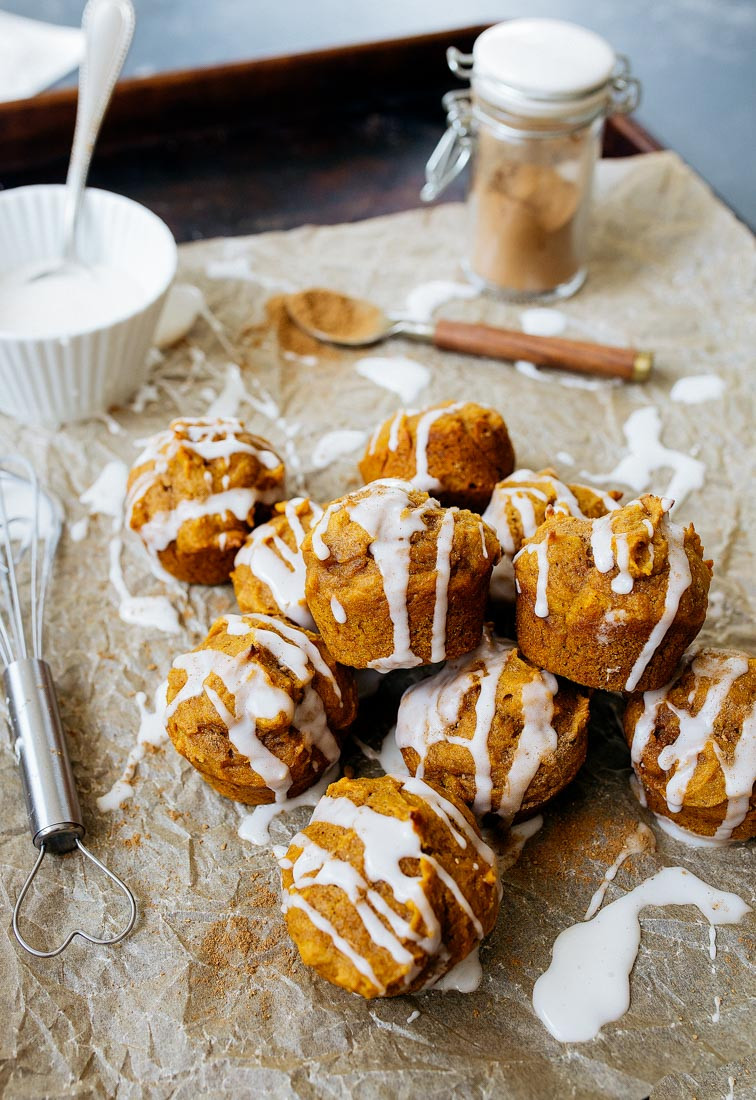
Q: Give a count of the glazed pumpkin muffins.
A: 10